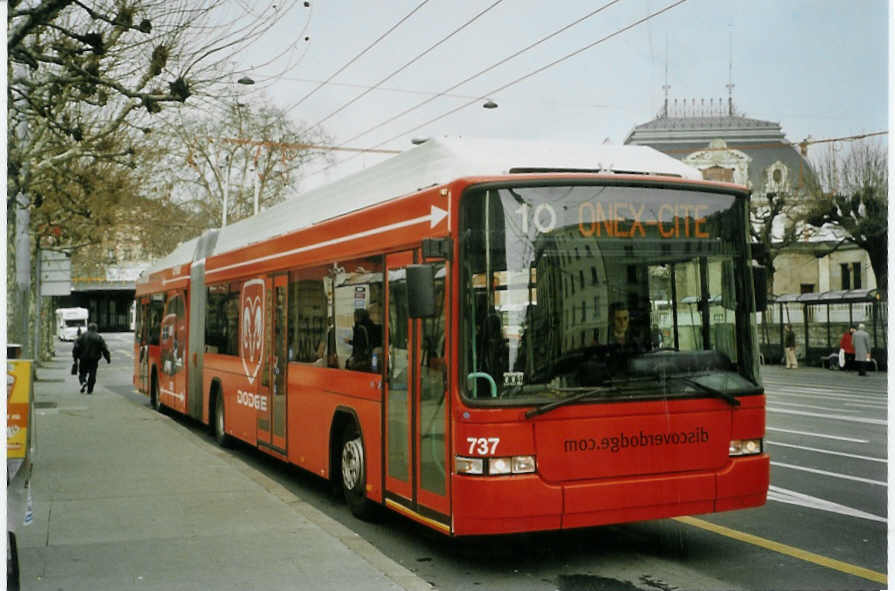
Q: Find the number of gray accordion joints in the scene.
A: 1